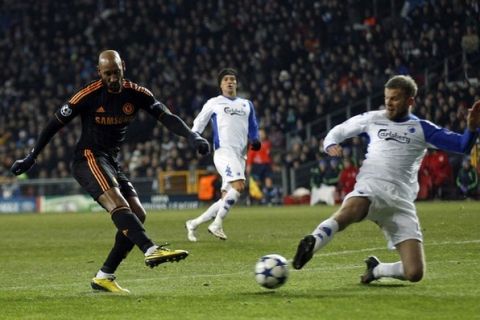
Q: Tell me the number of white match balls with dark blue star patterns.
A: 1